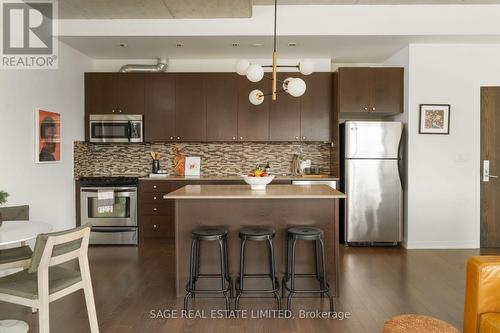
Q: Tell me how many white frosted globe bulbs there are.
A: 6